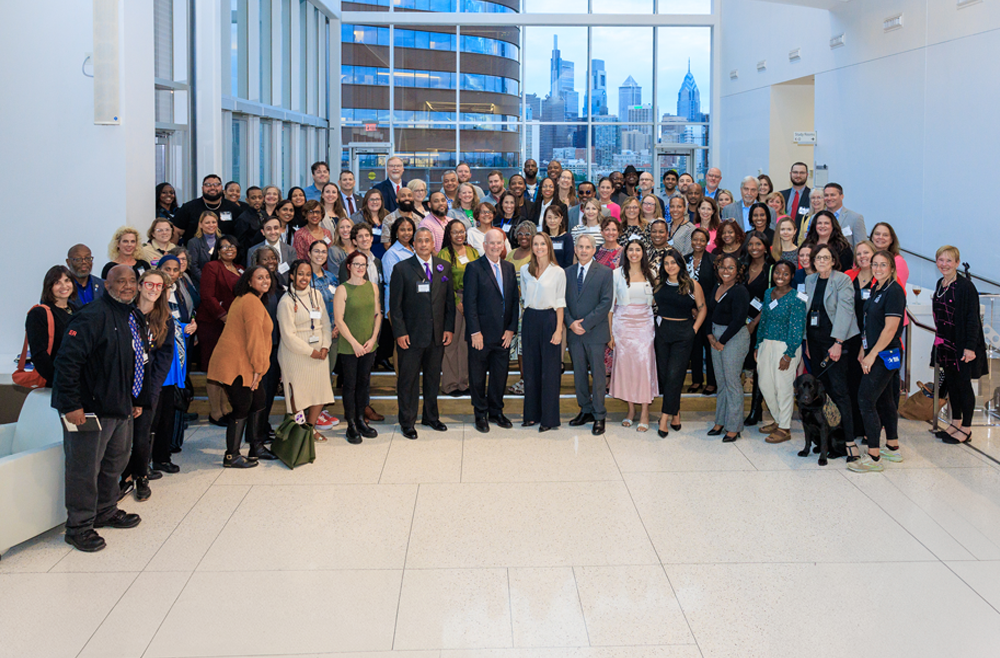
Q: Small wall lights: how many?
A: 6